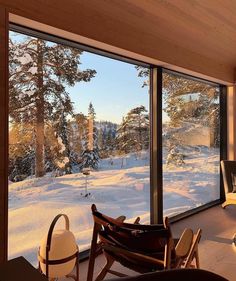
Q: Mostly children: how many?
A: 0